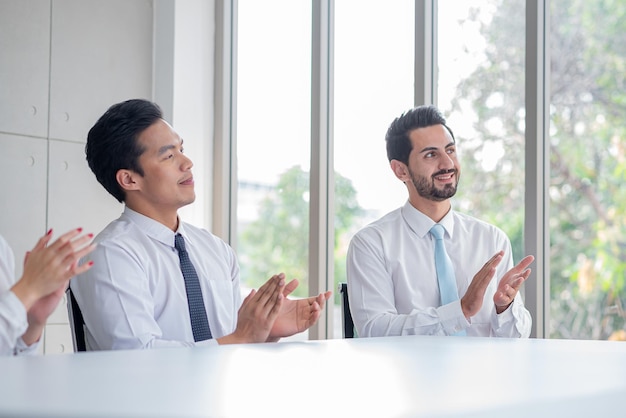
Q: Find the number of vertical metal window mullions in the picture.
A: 4